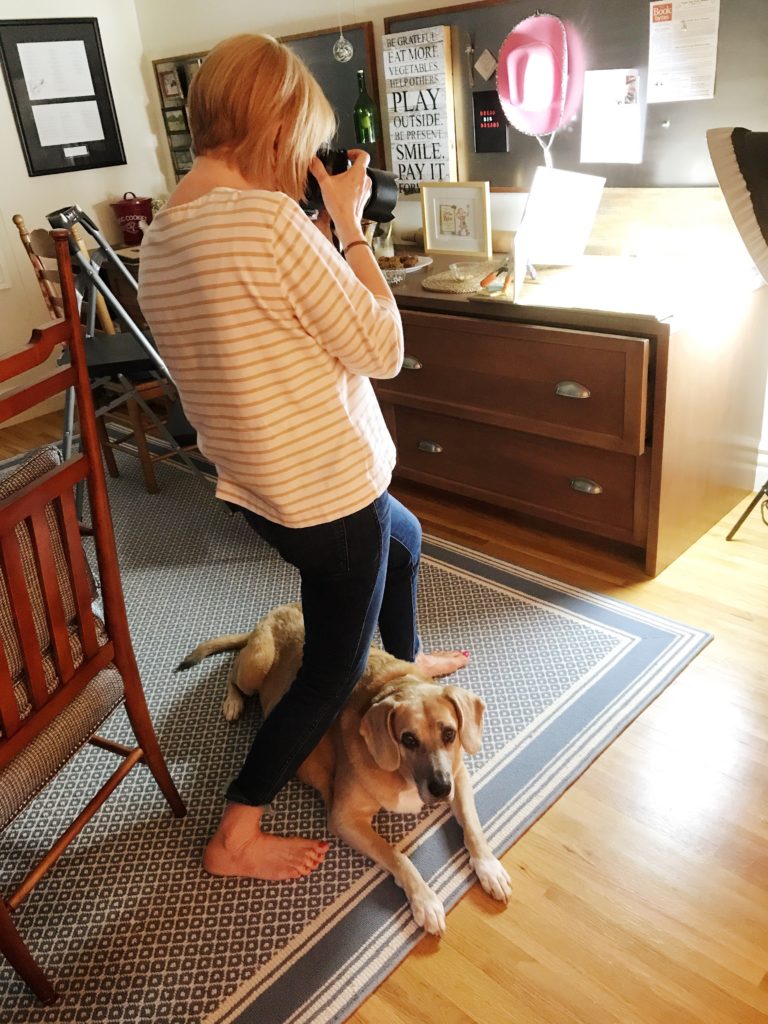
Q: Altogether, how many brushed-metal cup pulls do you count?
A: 4